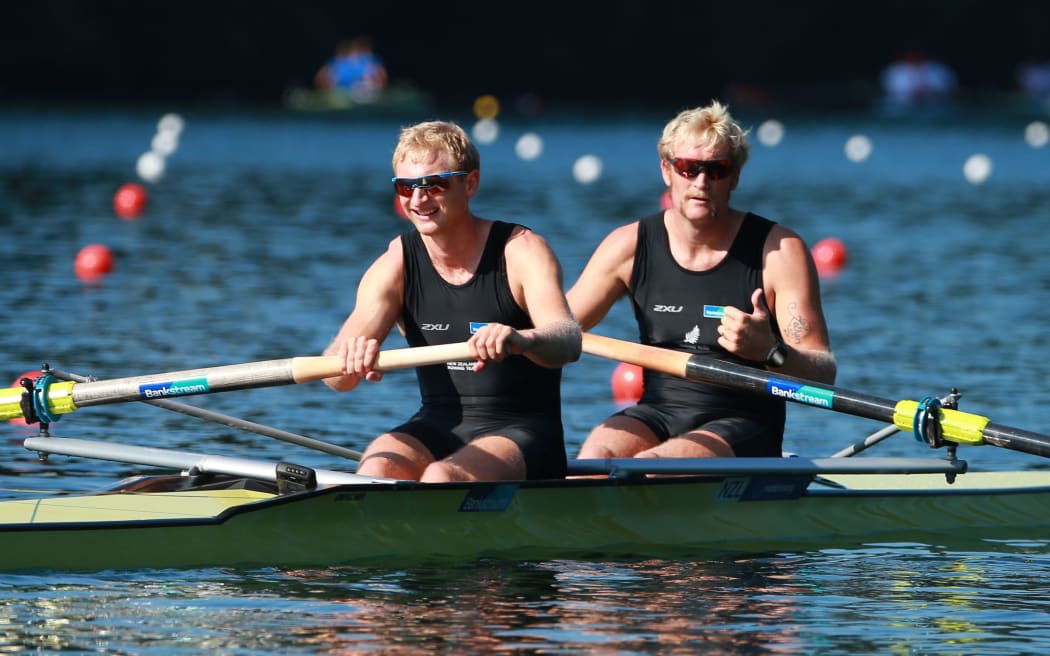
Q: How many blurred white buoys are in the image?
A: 10